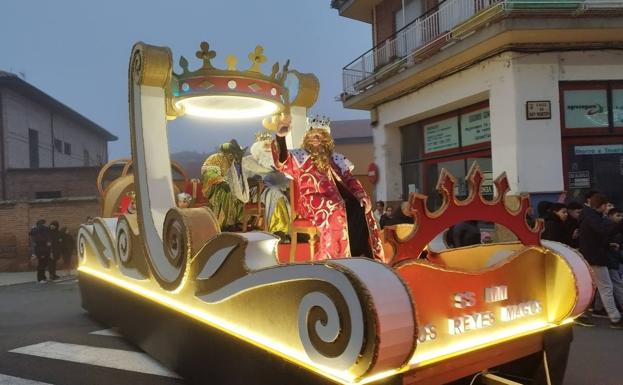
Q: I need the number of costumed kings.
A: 3